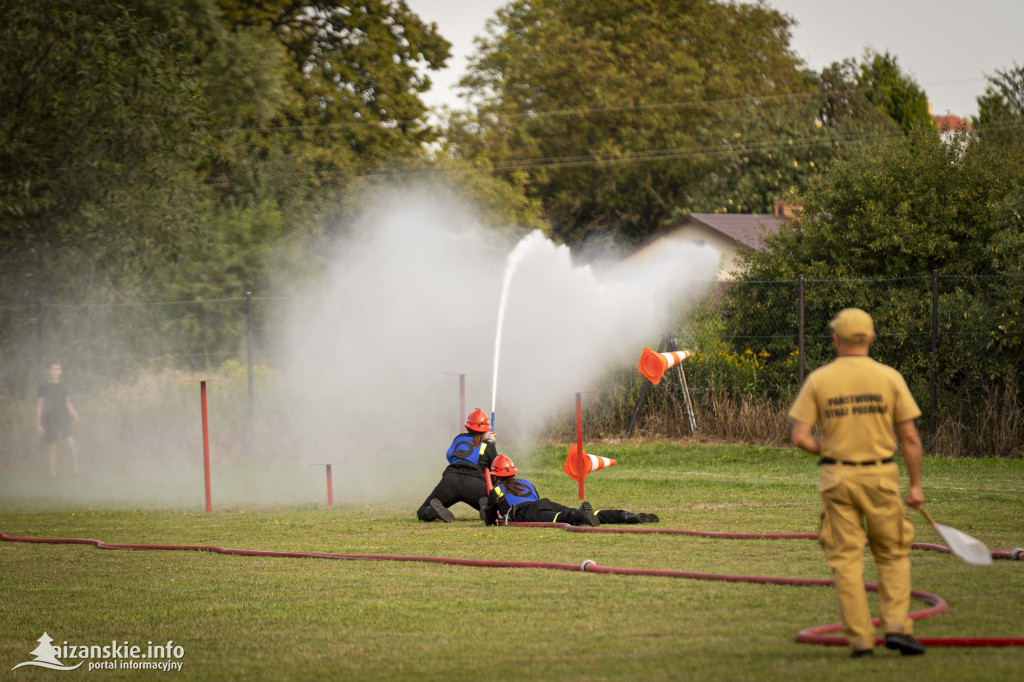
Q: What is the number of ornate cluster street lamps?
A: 0